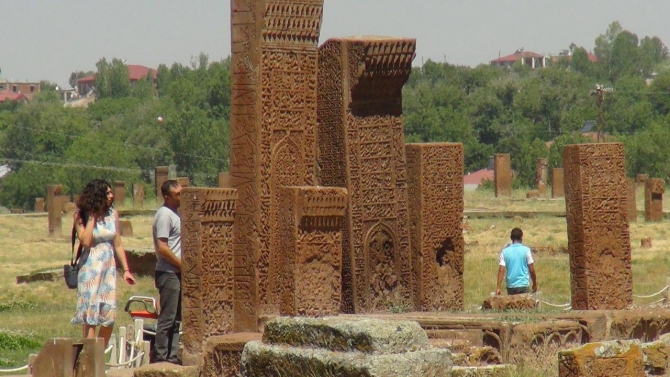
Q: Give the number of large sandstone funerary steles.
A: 6